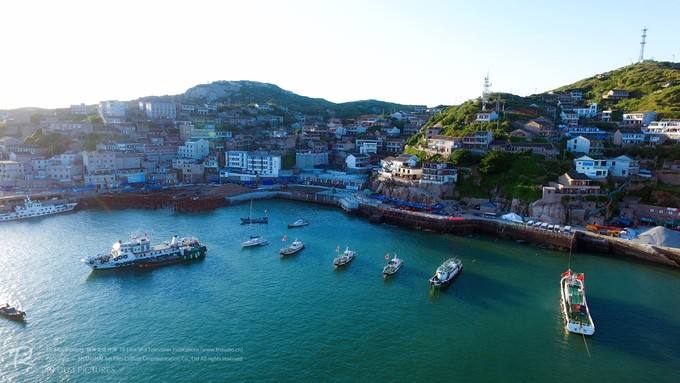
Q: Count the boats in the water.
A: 11